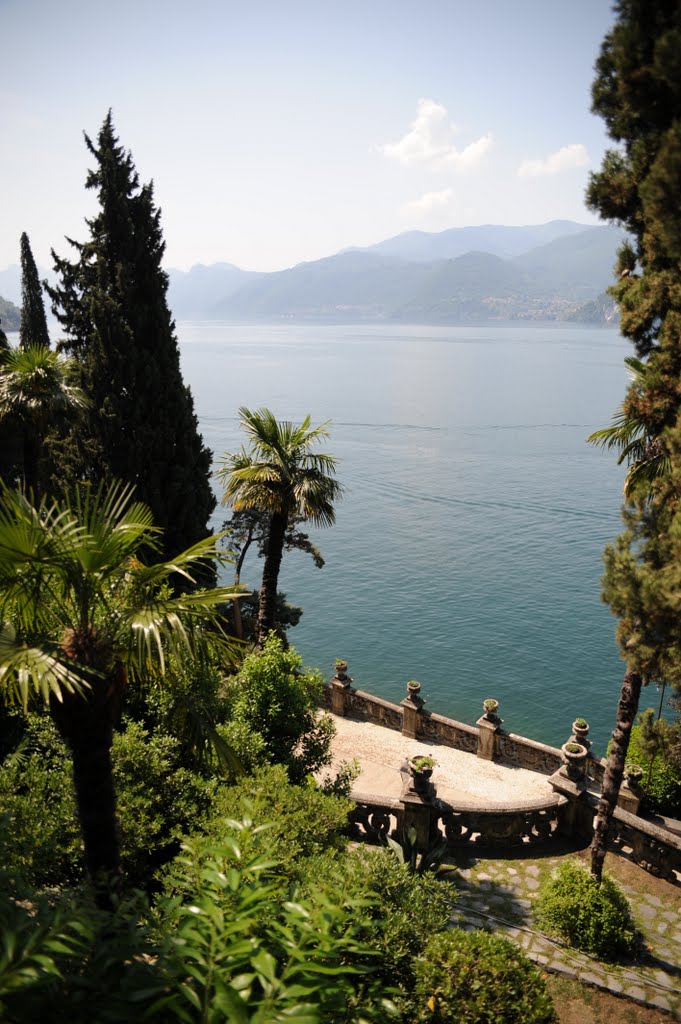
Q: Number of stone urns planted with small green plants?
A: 7